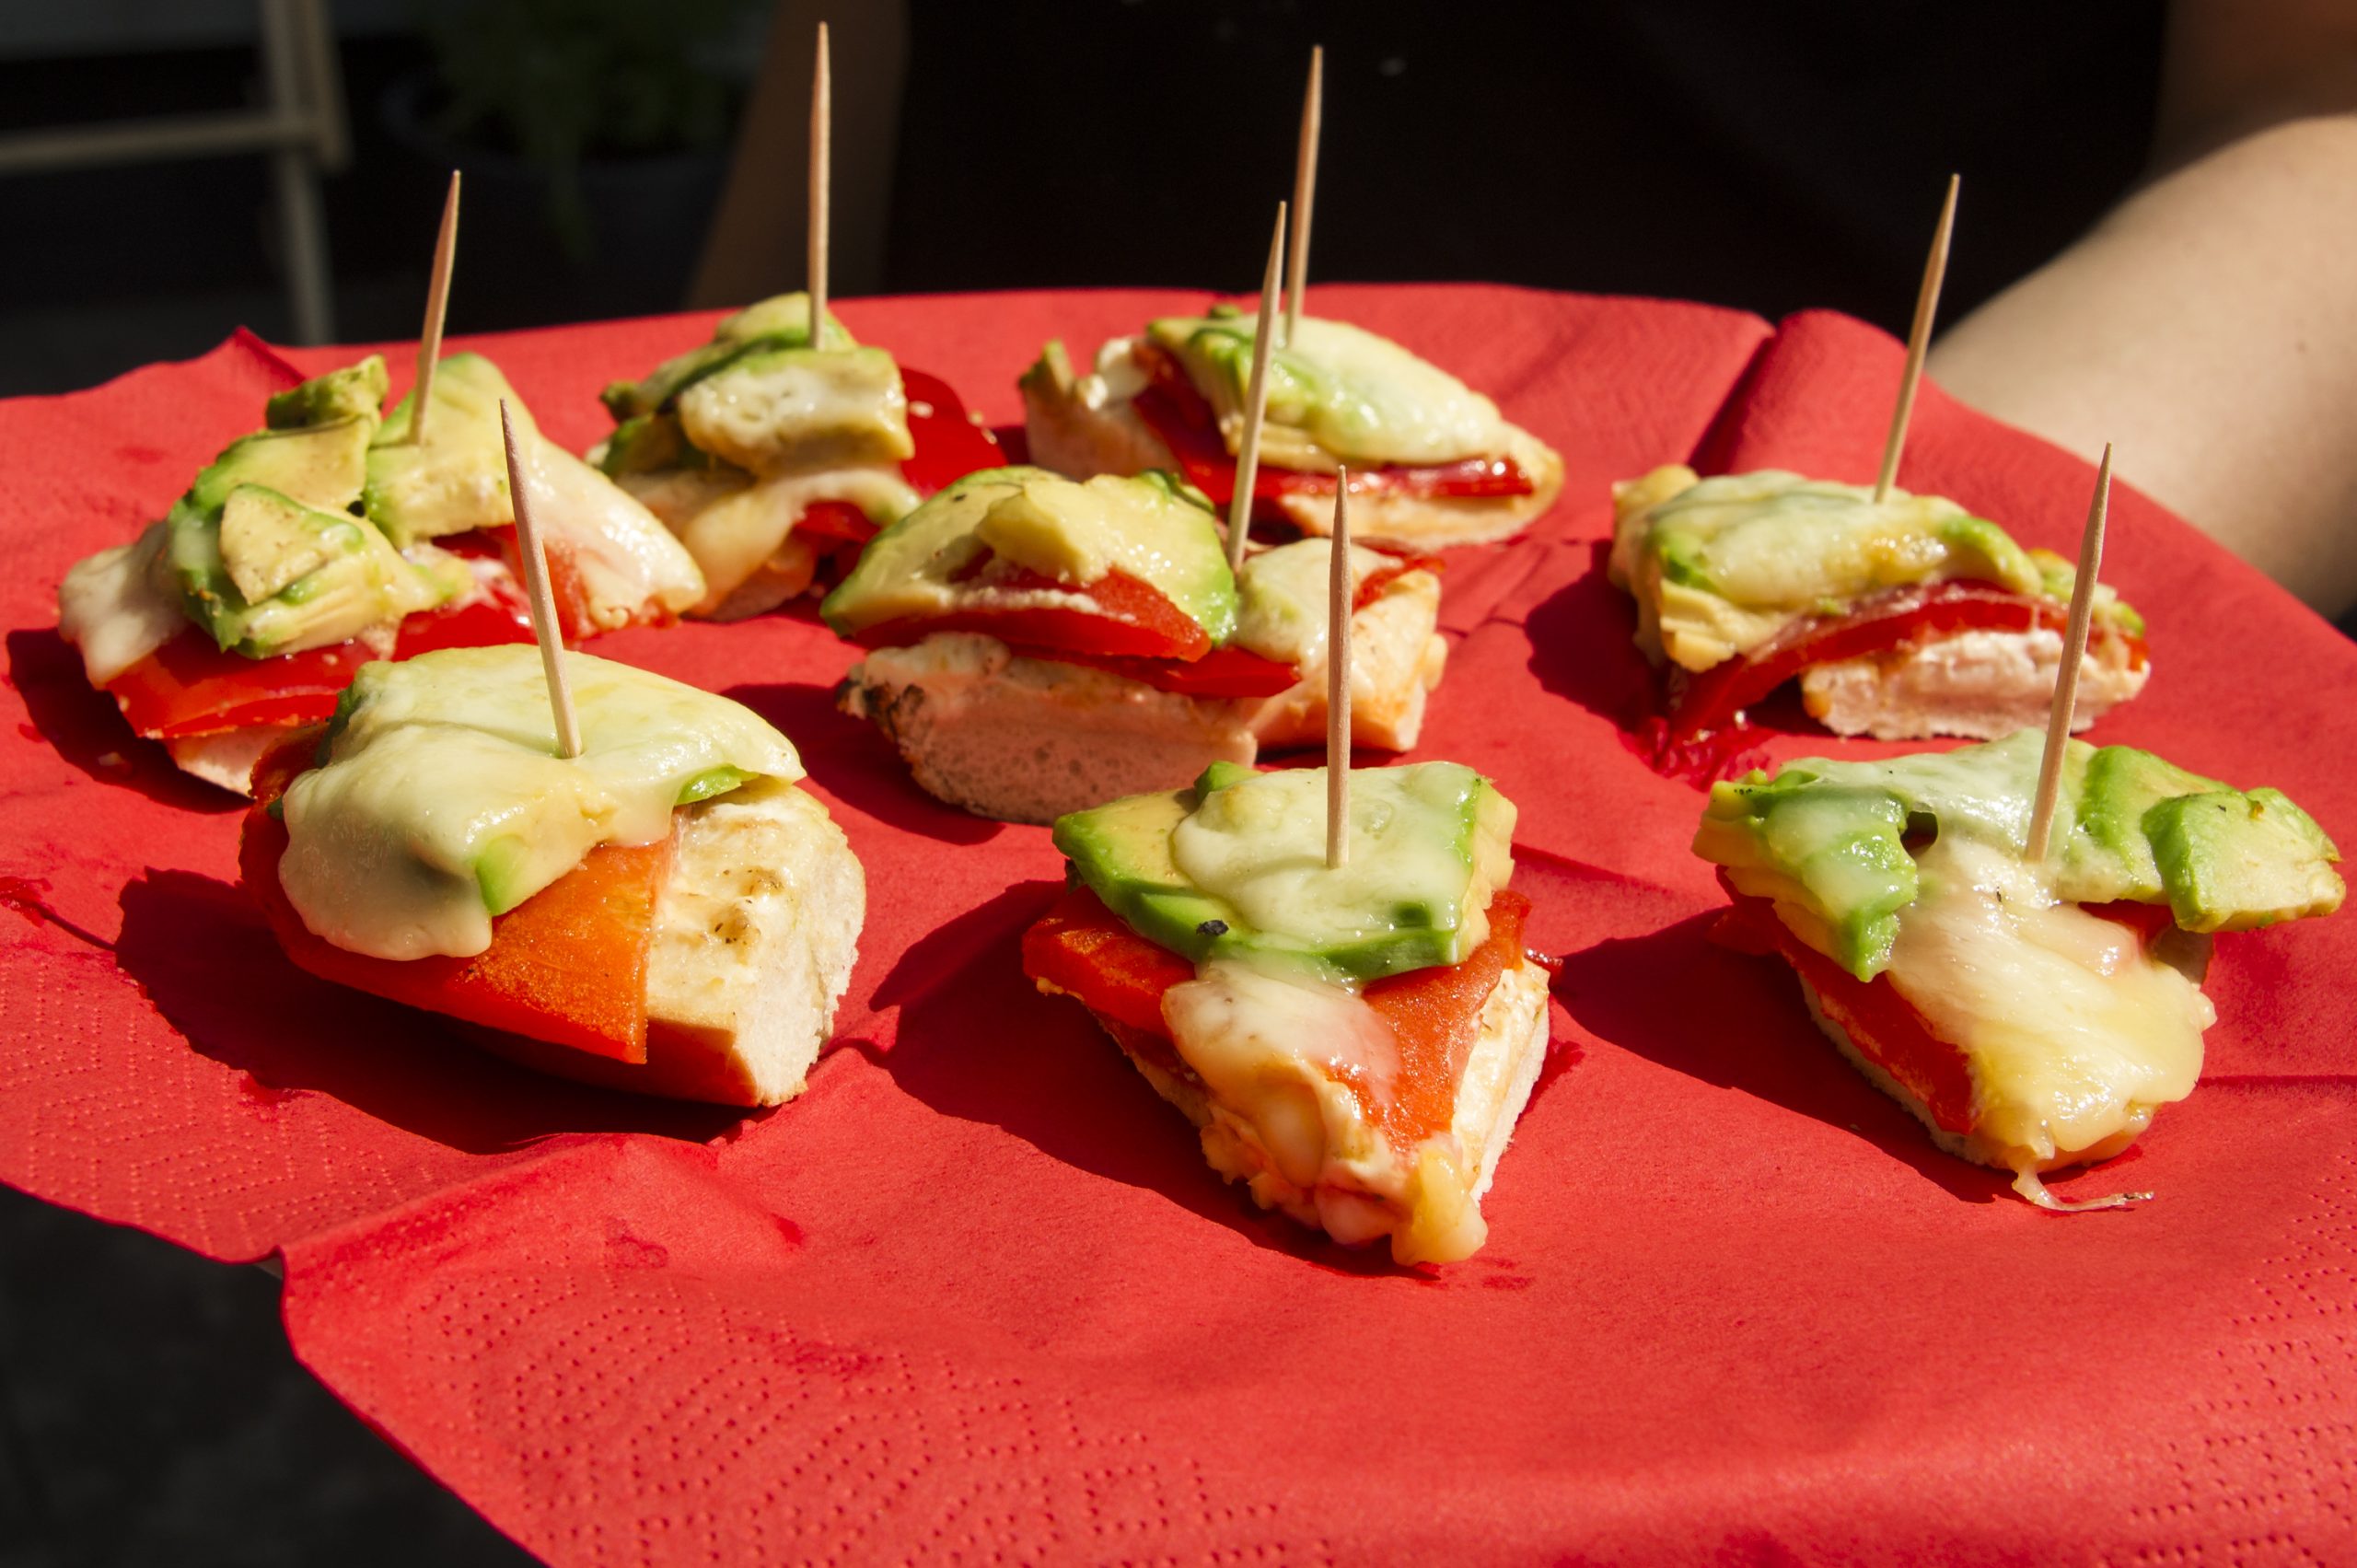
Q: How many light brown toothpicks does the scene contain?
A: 8